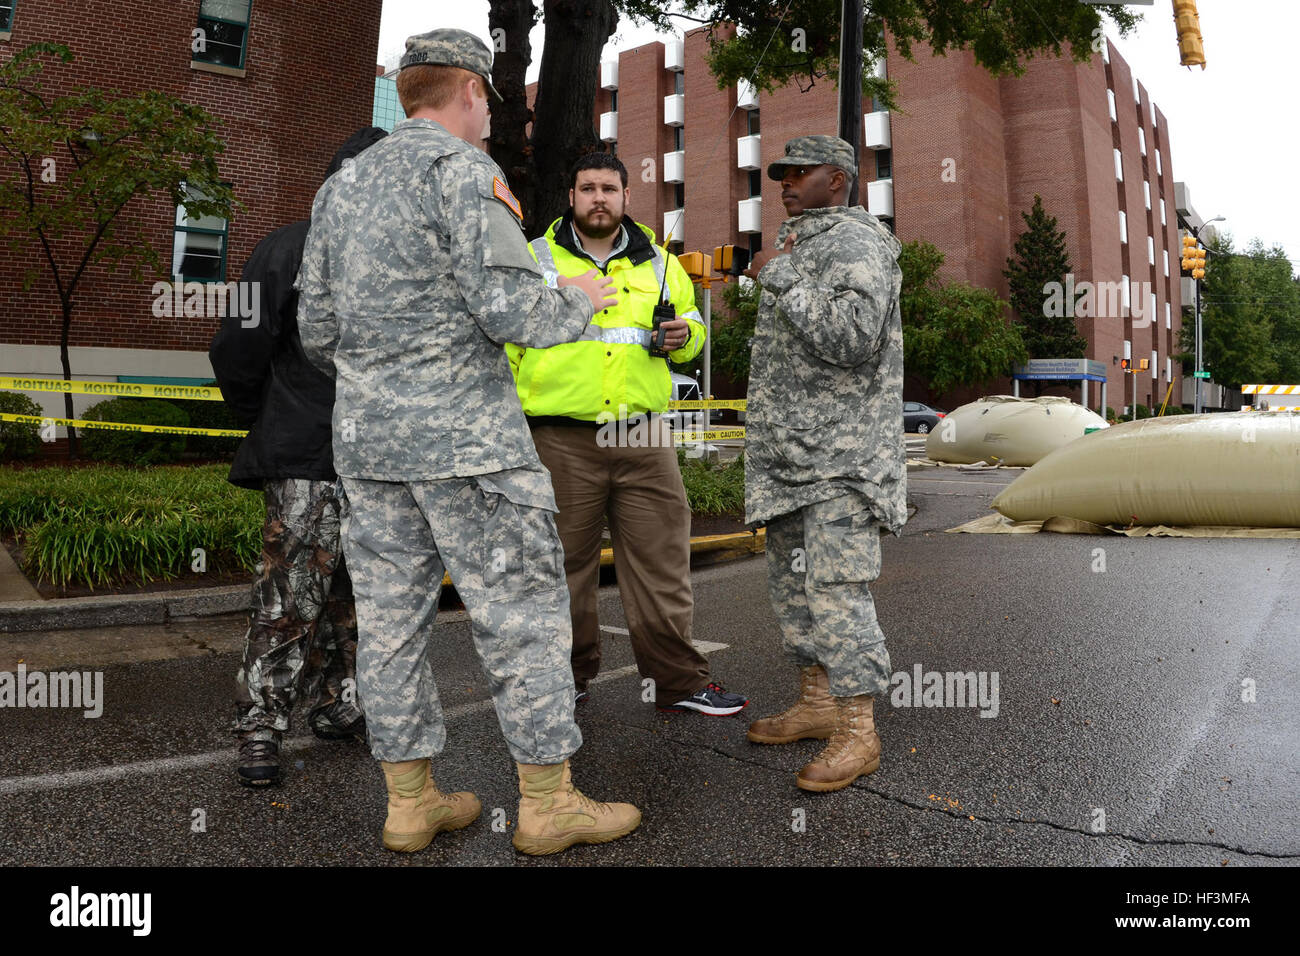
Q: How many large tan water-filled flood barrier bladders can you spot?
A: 2